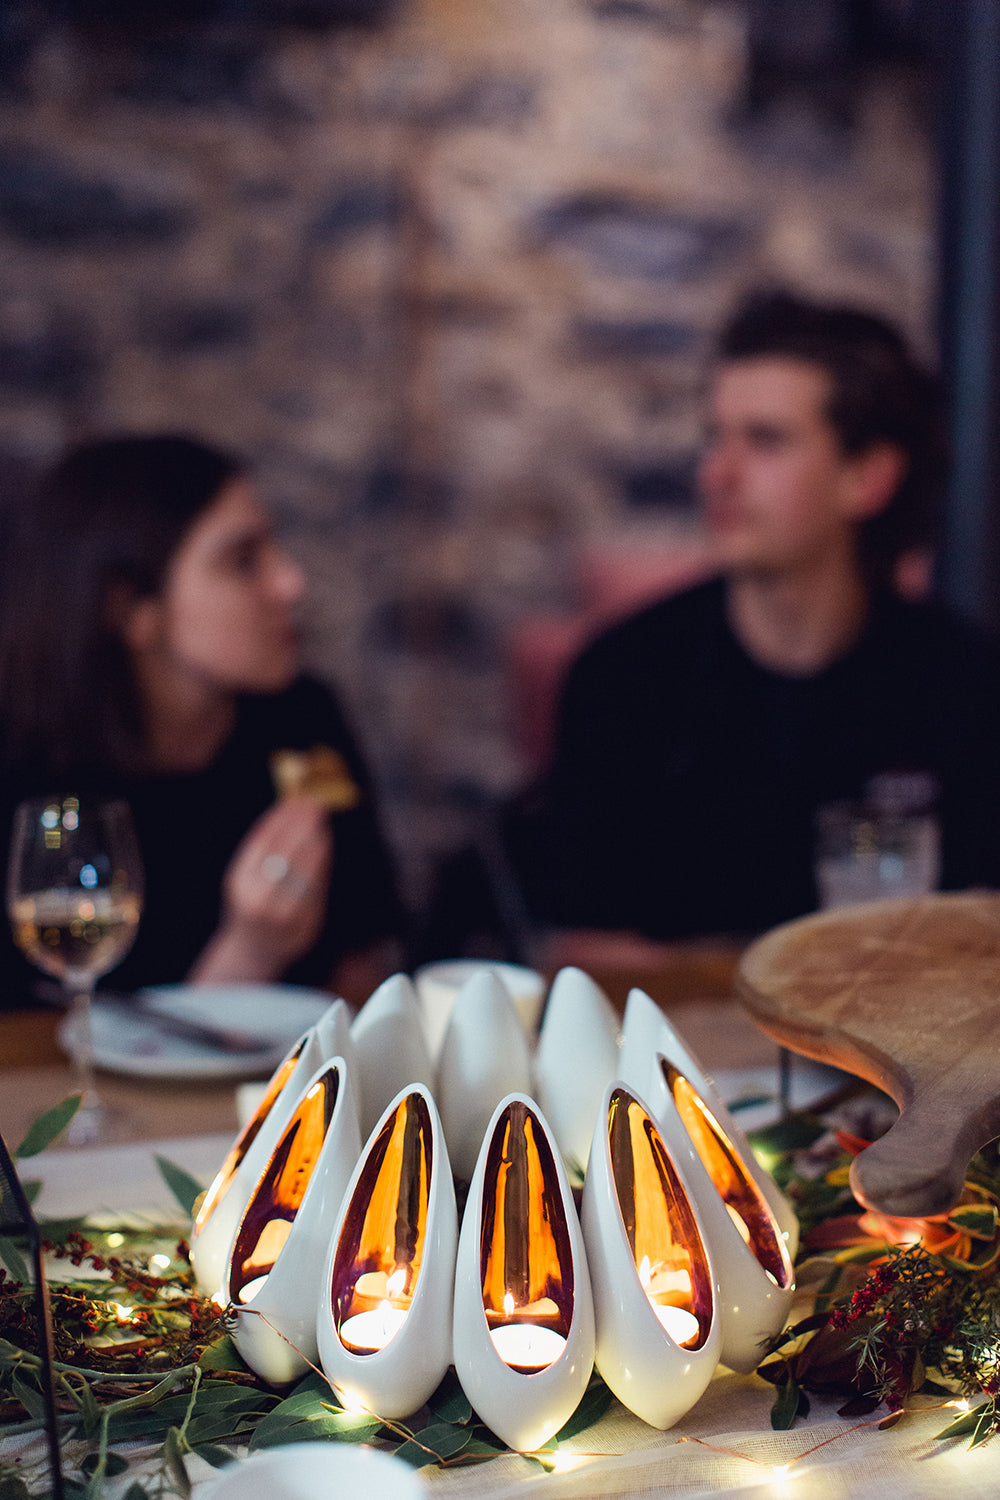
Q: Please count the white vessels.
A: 11